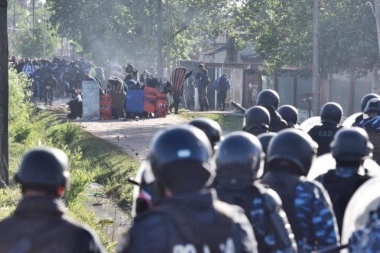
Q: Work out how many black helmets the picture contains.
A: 13